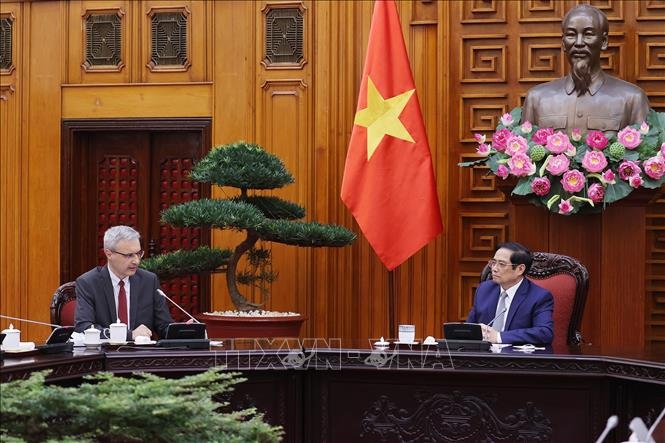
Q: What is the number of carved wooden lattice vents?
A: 4